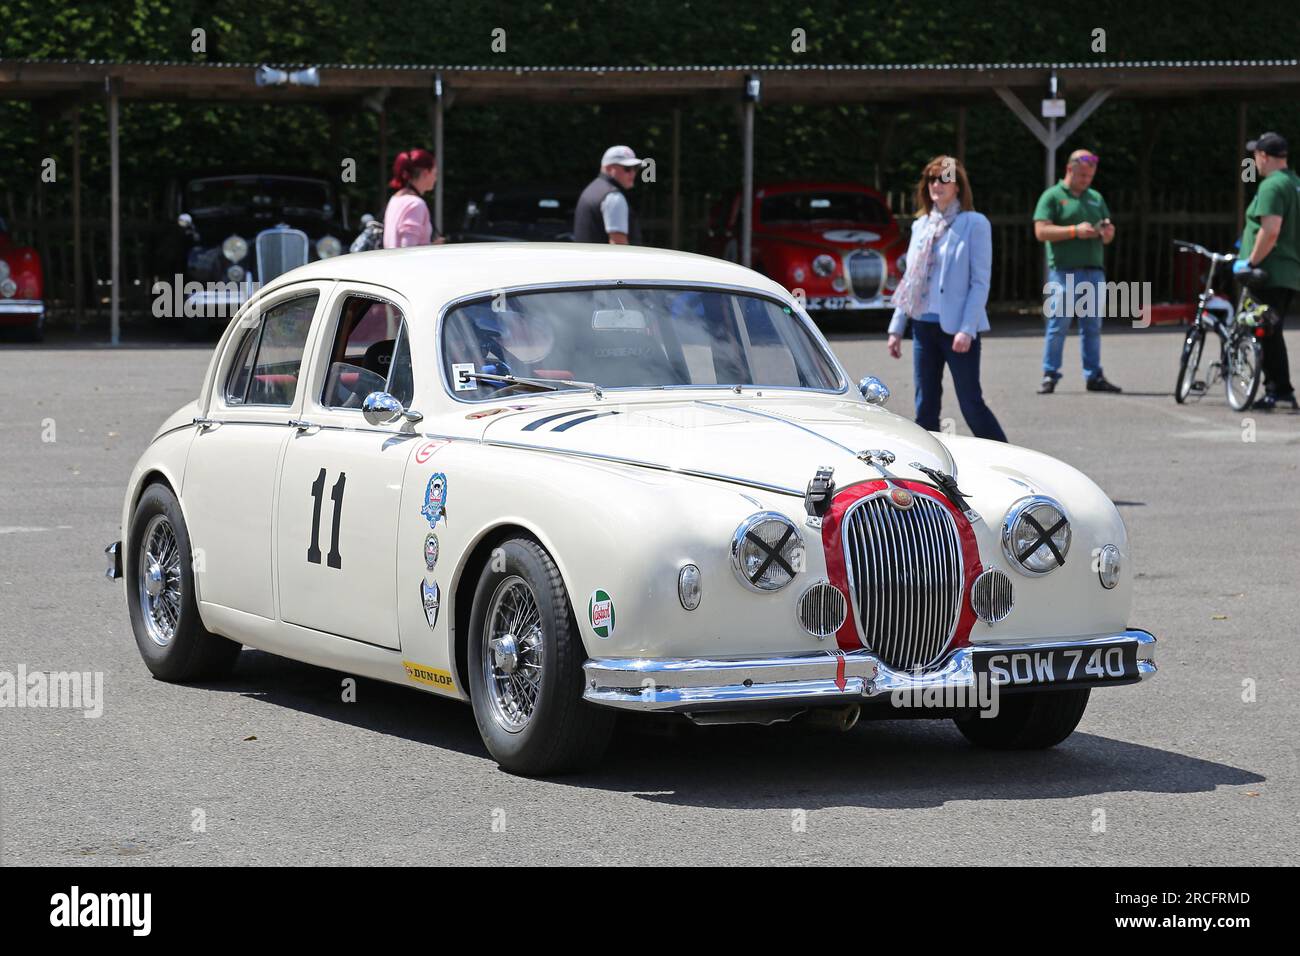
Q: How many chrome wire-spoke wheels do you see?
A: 2